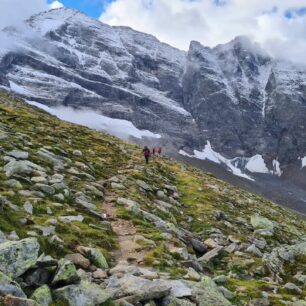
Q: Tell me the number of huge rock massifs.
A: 2